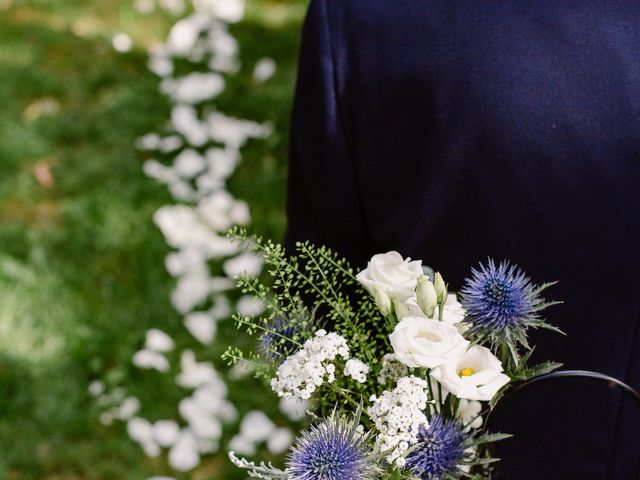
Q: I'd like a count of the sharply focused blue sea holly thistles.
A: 3